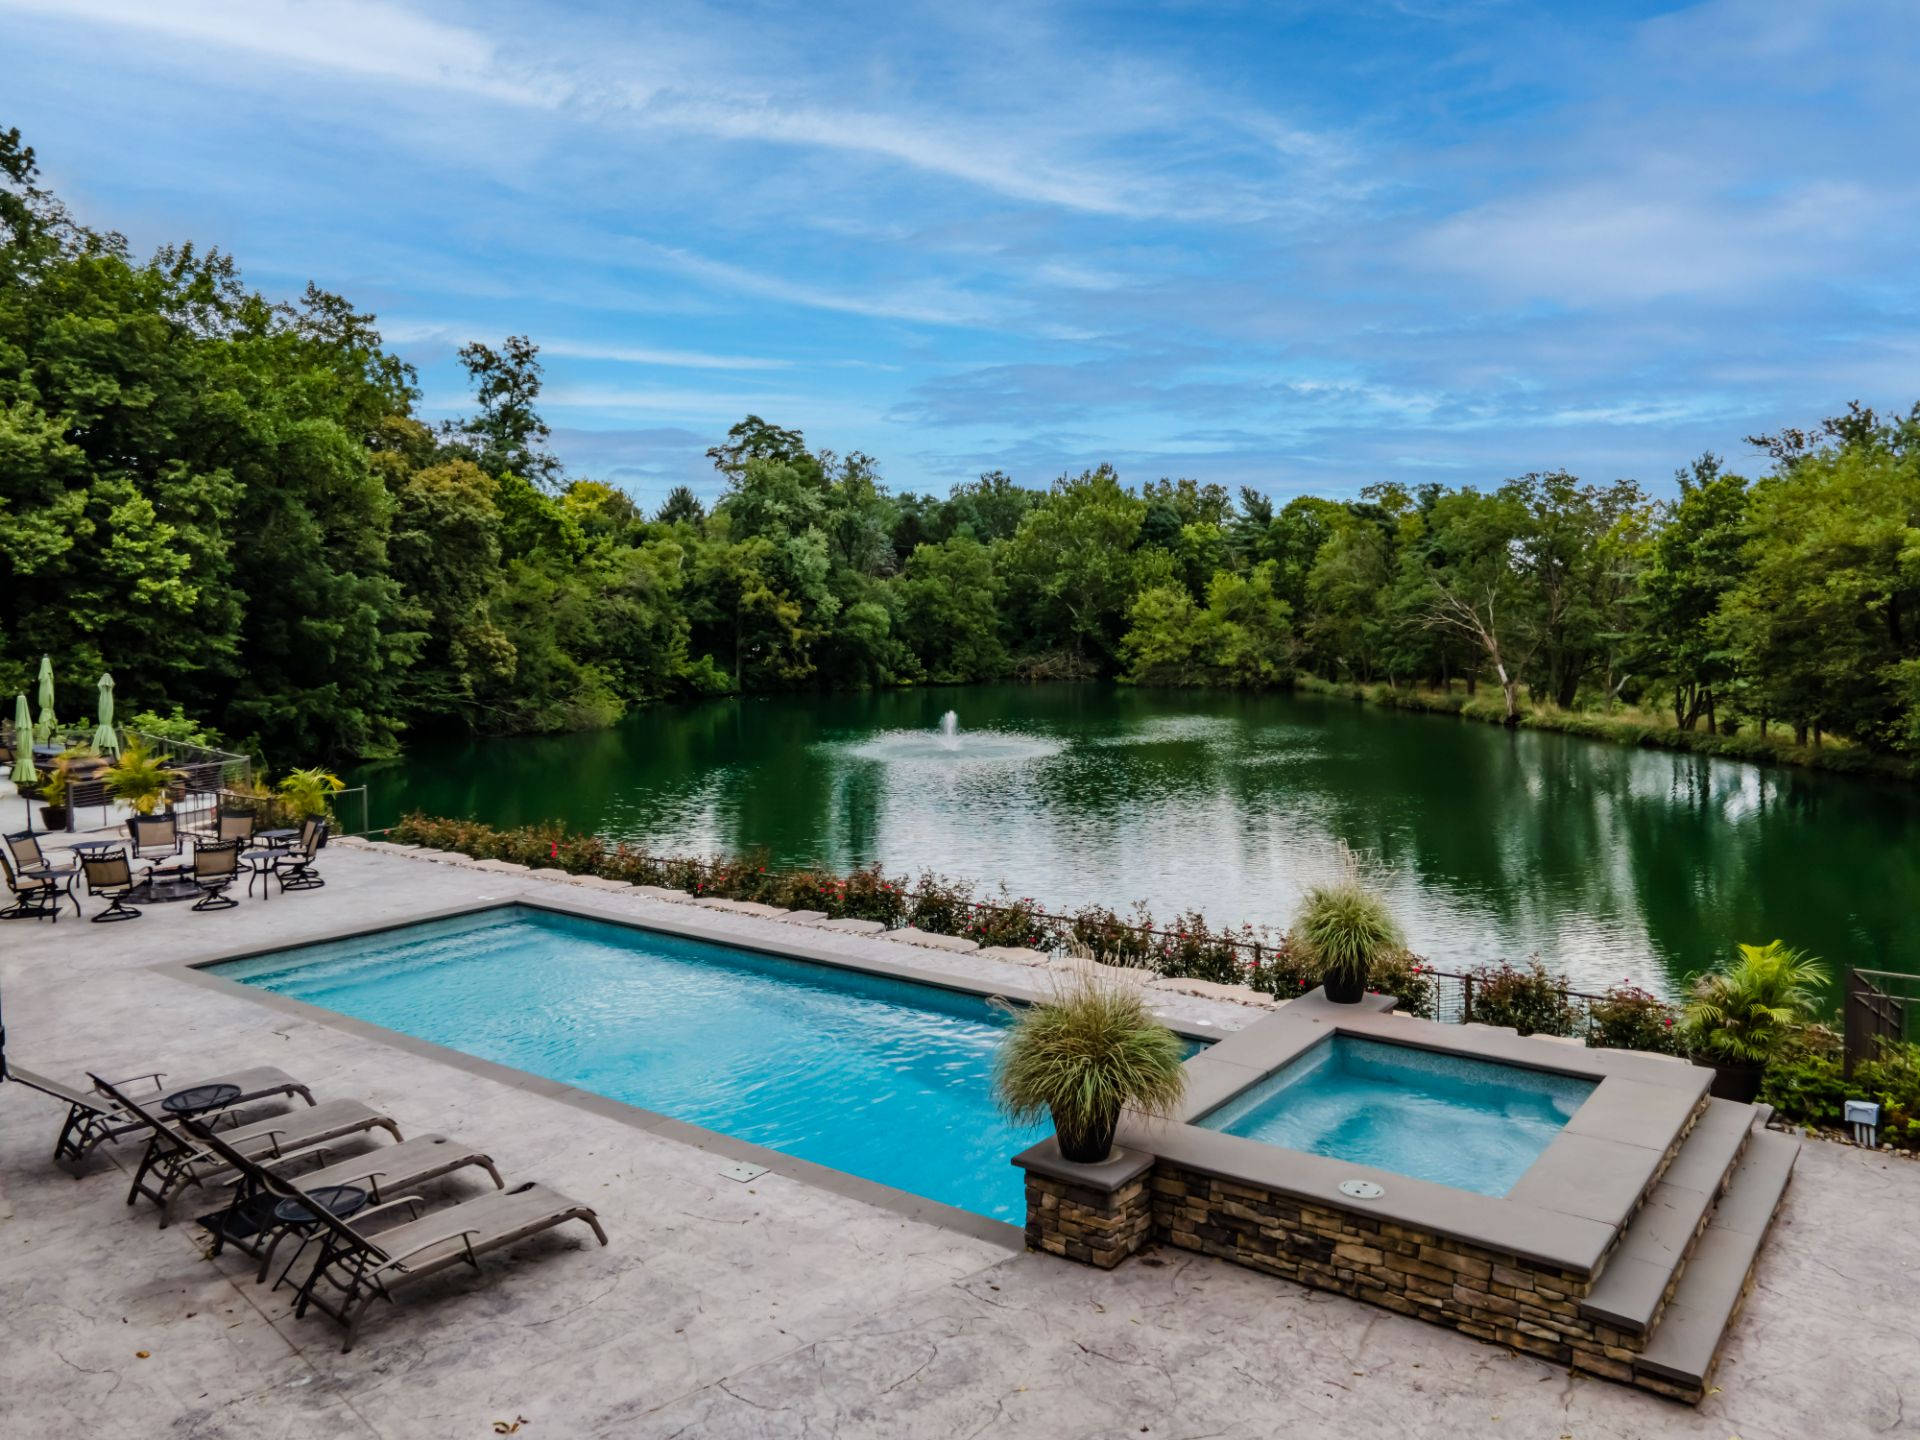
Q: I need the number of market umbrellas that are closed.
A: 3